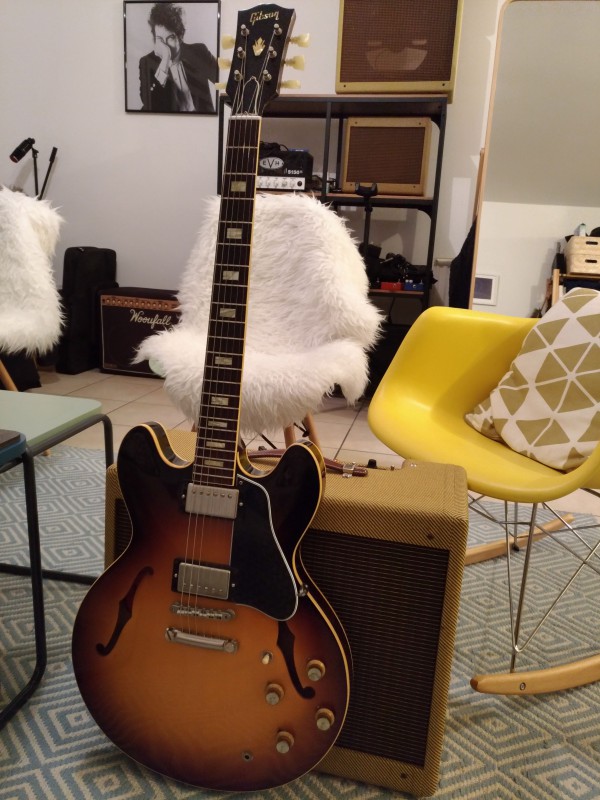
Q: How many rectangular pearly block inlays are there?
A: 9